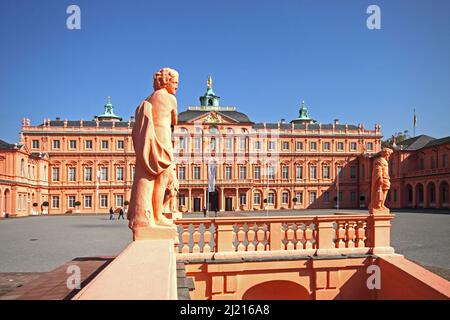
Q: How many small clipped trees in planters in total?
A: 8